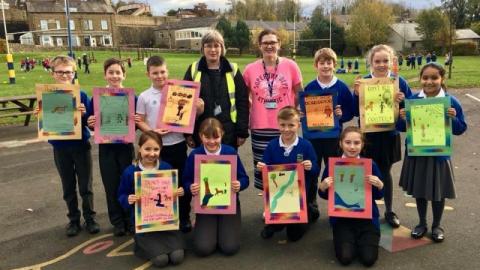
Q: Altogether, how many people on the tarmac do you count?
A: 12